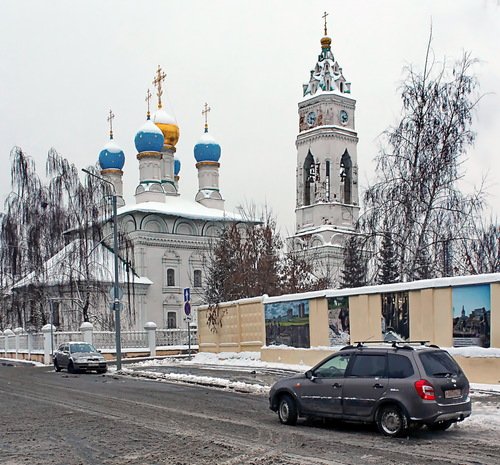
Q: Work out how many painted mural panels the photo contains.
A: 4